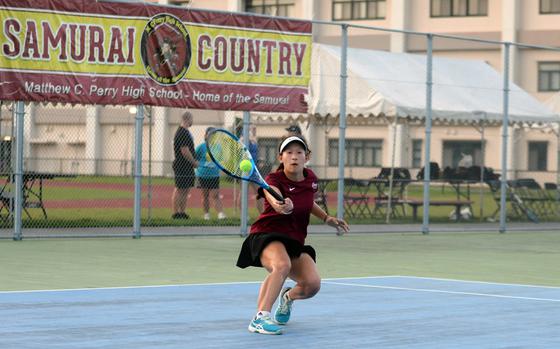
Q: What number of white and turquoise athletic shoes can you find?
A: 2